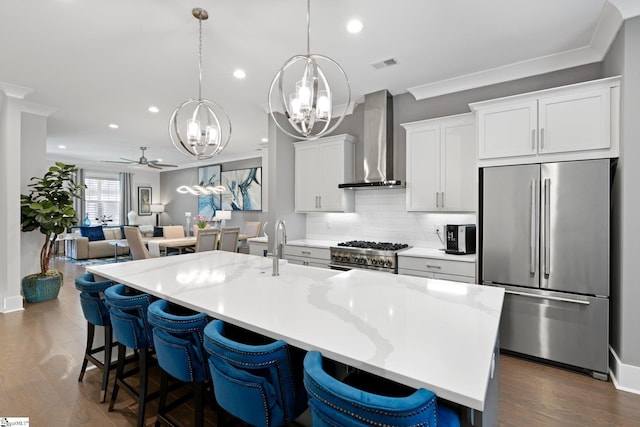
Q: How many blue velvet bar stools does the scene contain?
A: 5